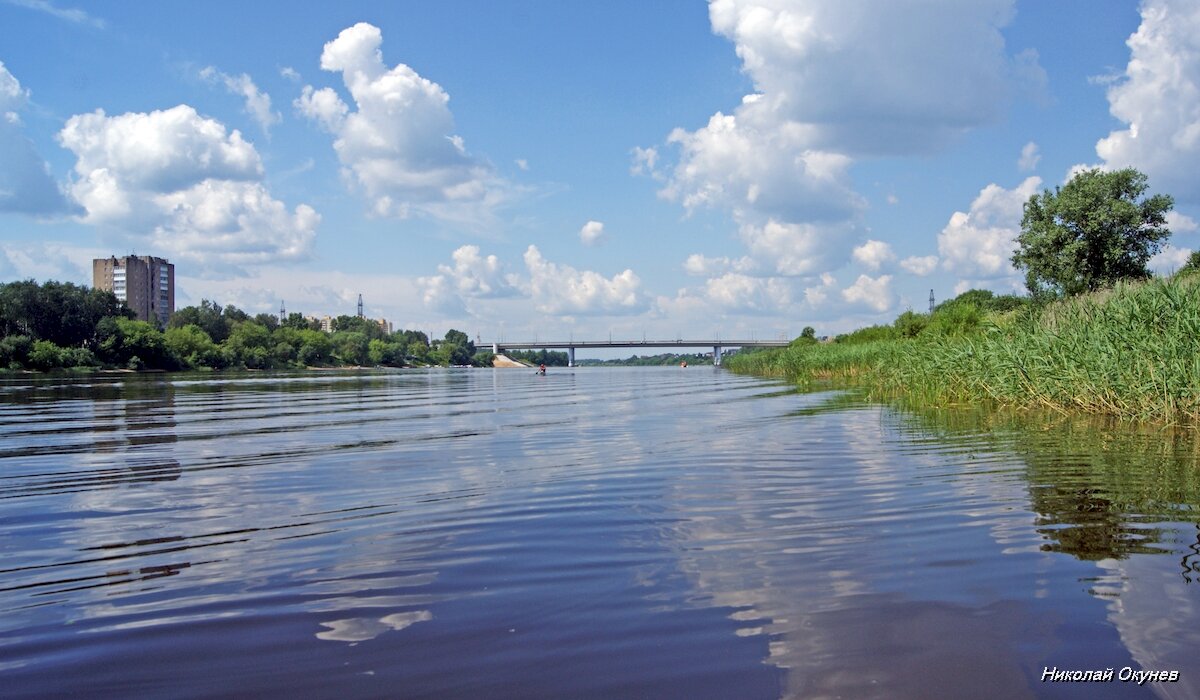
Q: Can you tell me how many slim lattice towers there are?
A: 3